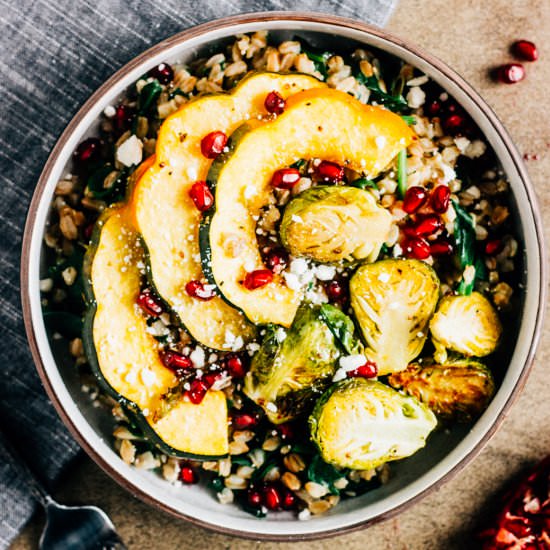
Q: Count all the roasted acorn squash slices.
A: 3